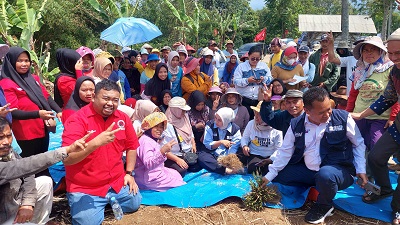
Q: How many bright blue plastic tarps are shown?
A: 1